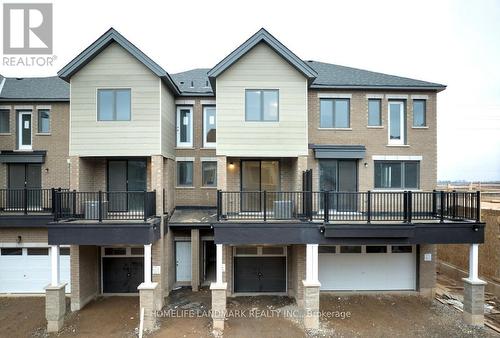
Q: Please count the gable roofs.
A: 2